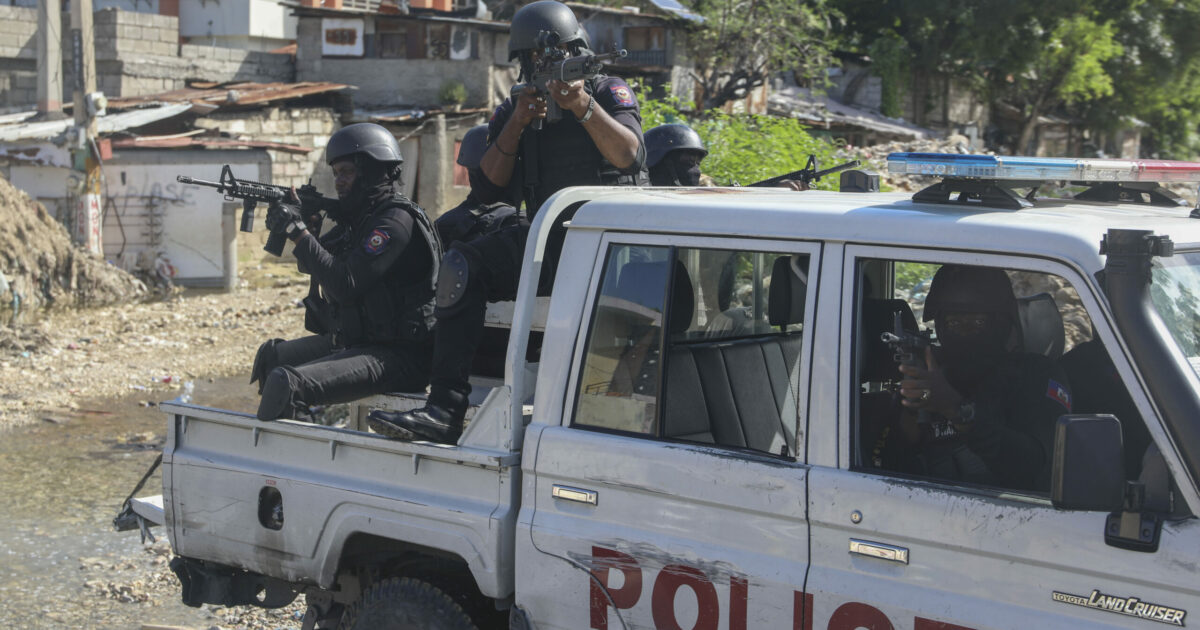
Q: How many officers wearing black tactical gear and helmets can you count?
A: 5